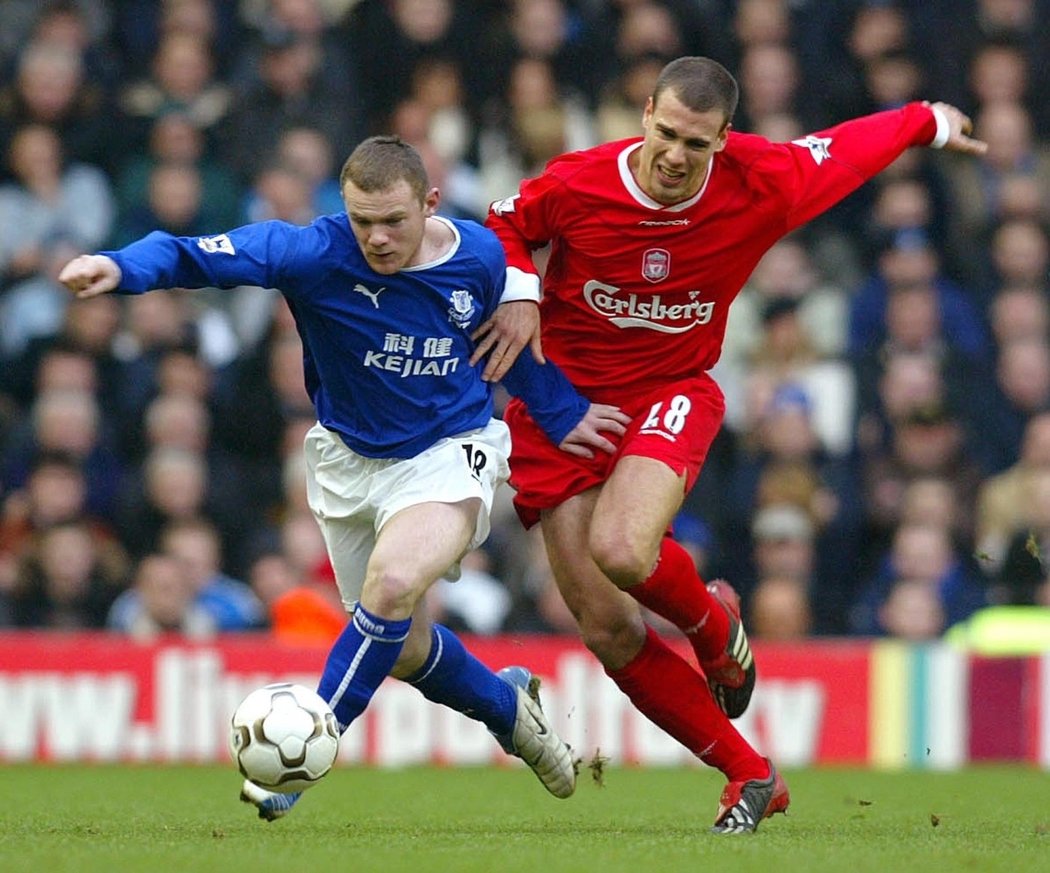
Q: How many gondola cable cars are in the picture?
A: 0